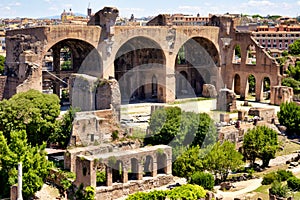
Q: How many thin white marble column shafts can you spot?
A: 1